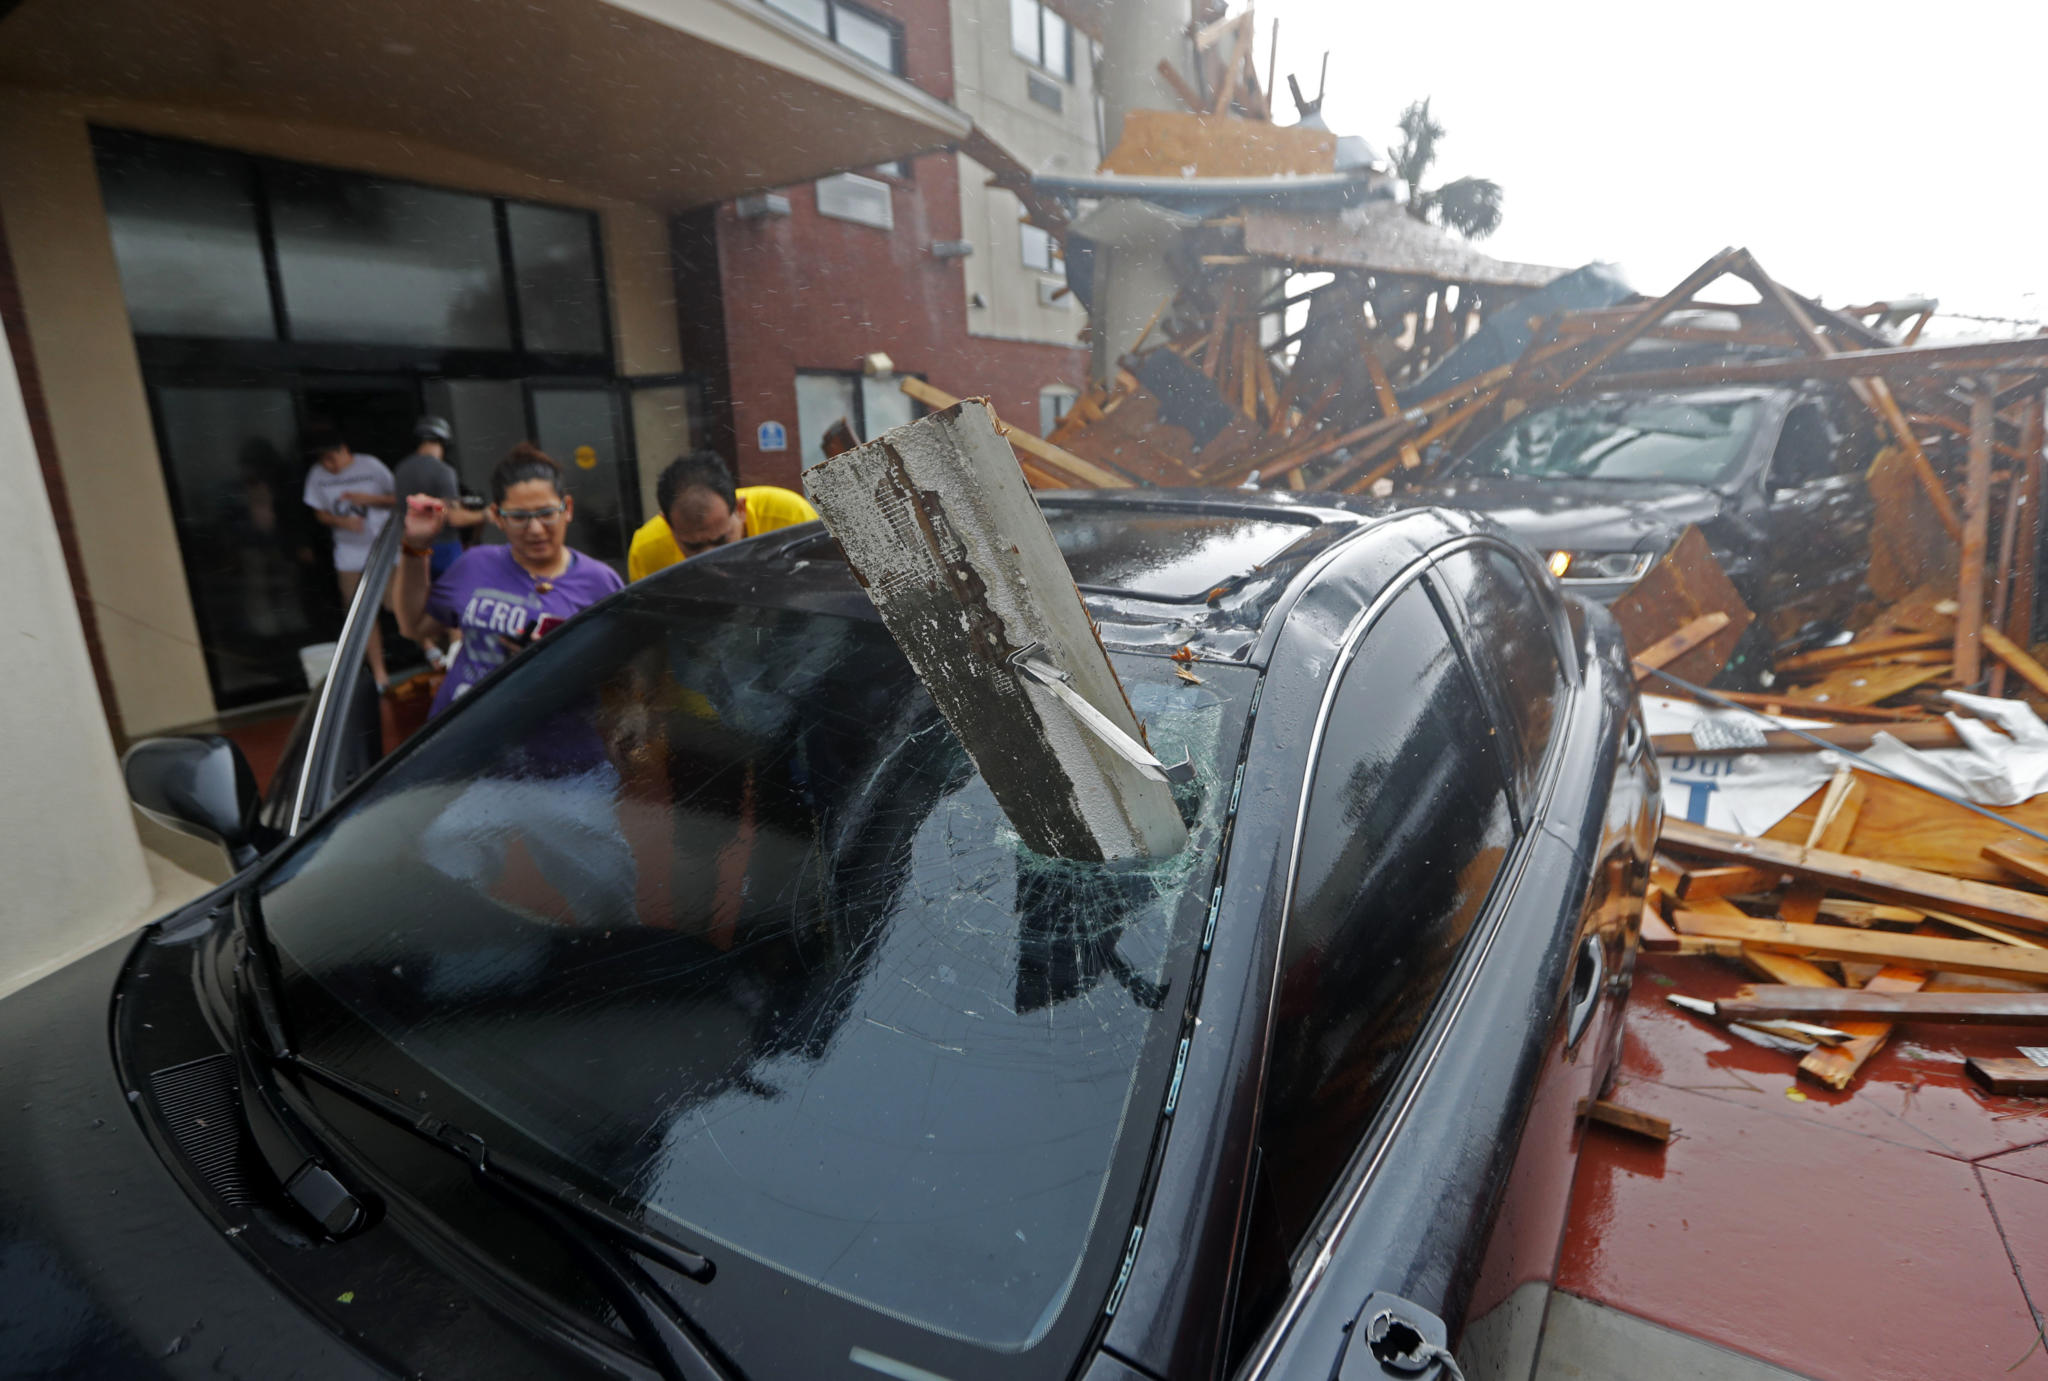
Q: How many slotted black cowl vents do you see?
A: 1